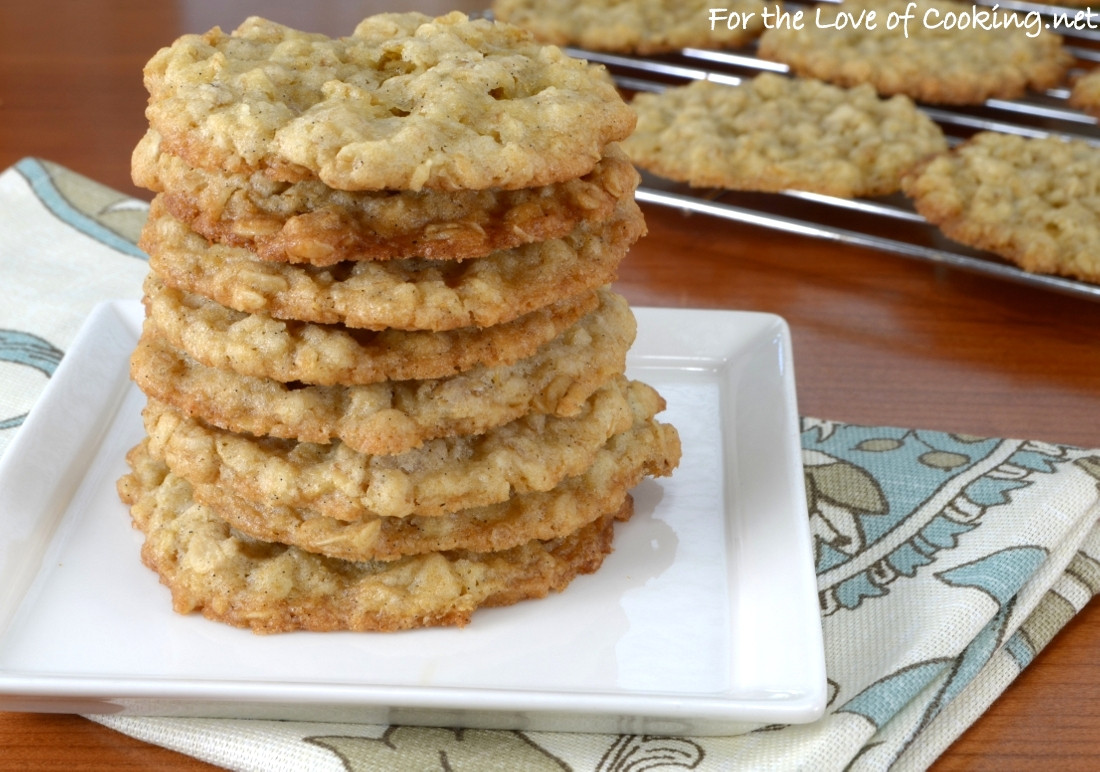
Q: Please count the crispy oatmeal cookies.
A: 13